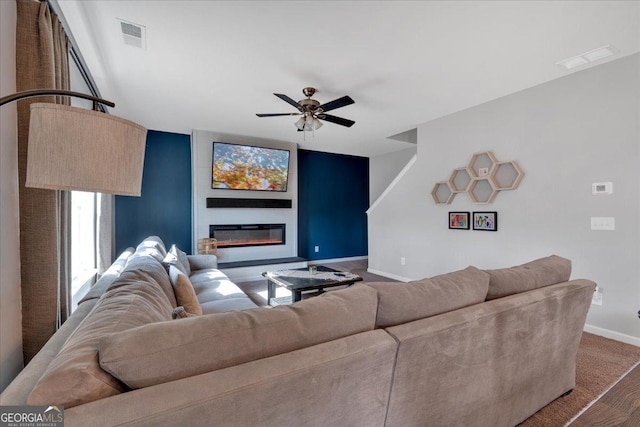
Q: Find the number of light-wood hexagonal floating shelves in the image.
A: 5